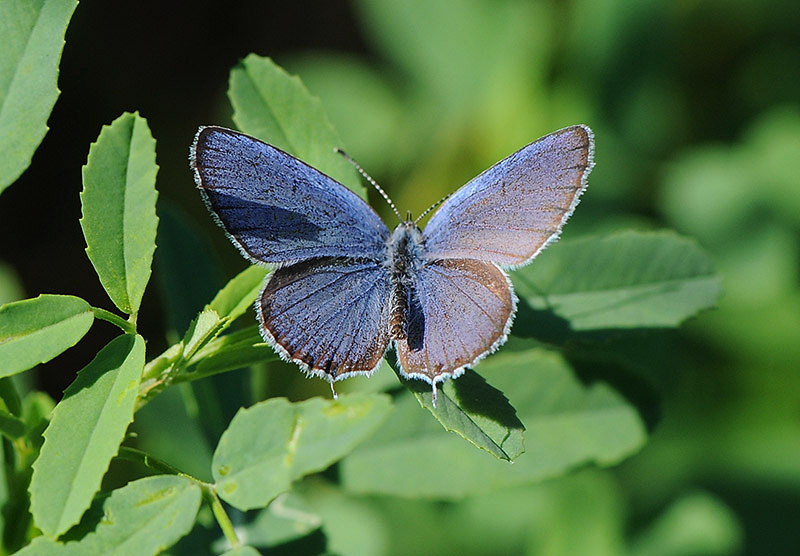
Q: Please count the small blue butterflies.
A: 1